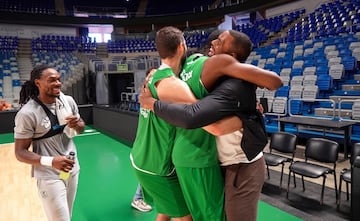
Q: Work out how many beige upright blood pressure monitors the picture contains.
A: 0